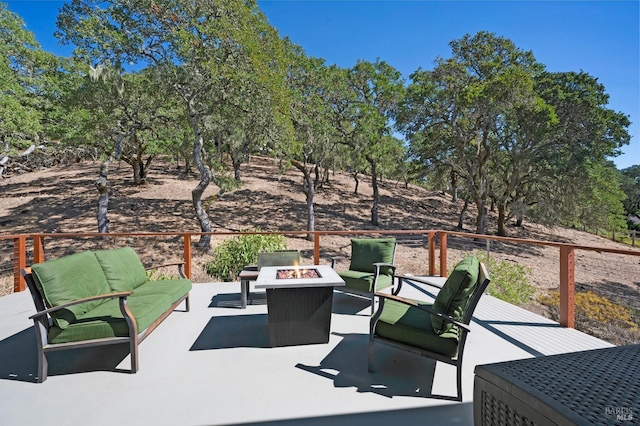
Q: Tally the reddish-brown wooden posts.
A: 7